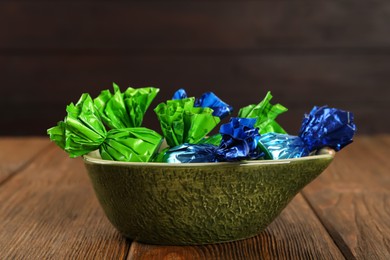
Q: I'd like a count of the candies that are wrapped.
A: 7